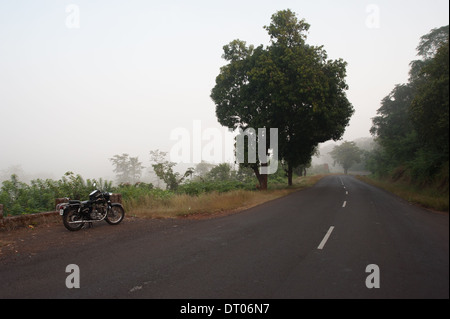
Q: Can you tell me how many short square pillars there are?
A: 3